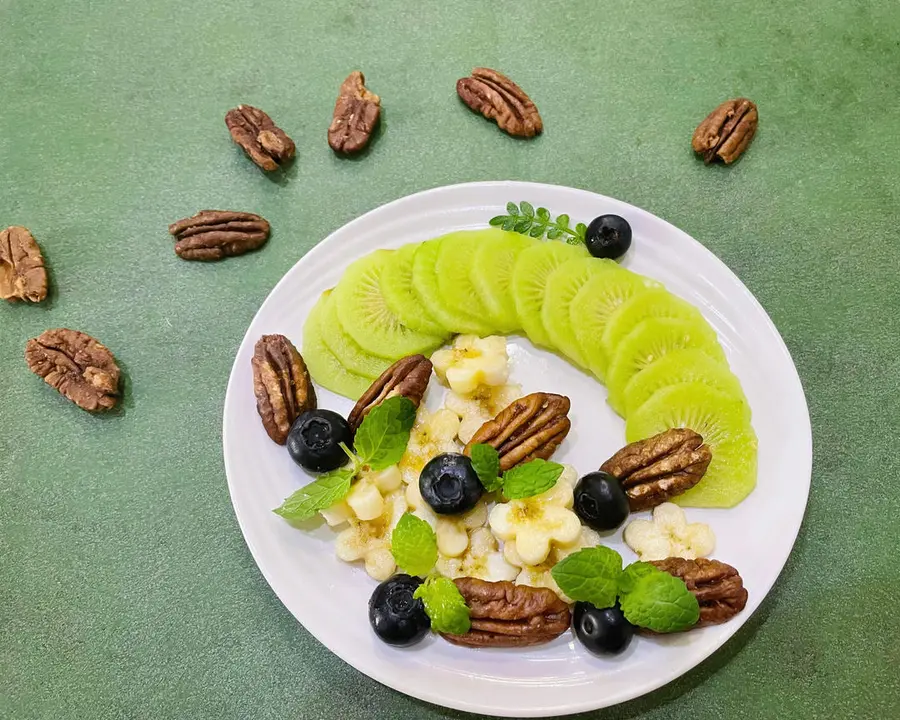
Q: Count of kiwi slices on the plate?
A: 14